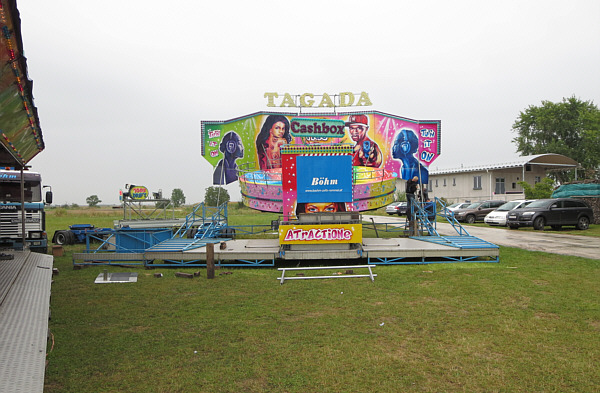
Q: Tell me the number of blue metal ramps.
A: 2